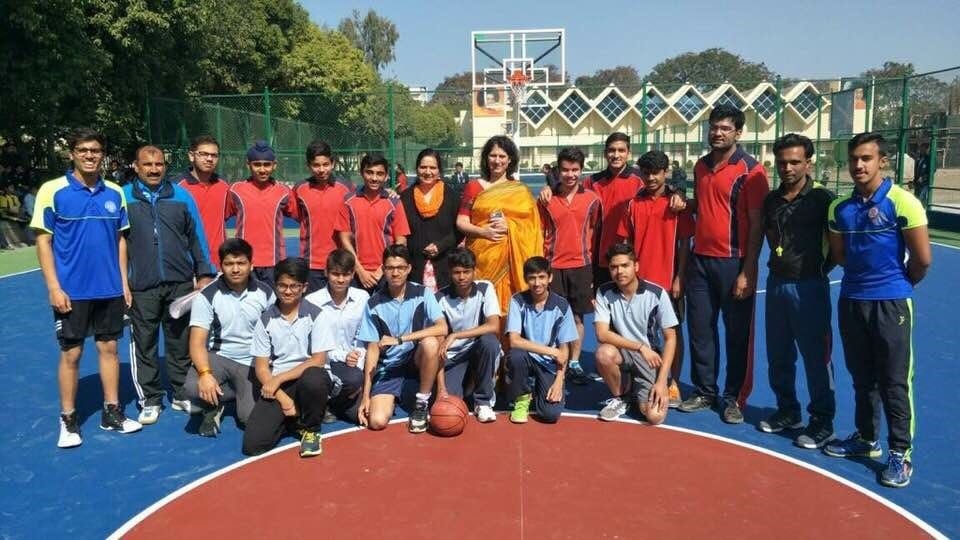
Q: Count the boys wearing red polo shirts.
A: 8